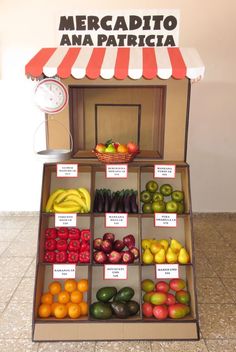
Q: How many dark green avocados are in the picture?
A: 5